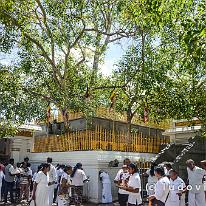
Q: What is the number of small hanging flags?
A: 5